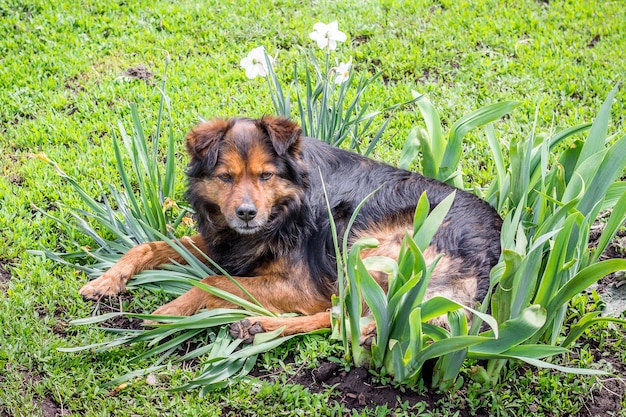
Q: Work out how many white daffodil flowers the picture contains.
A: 3